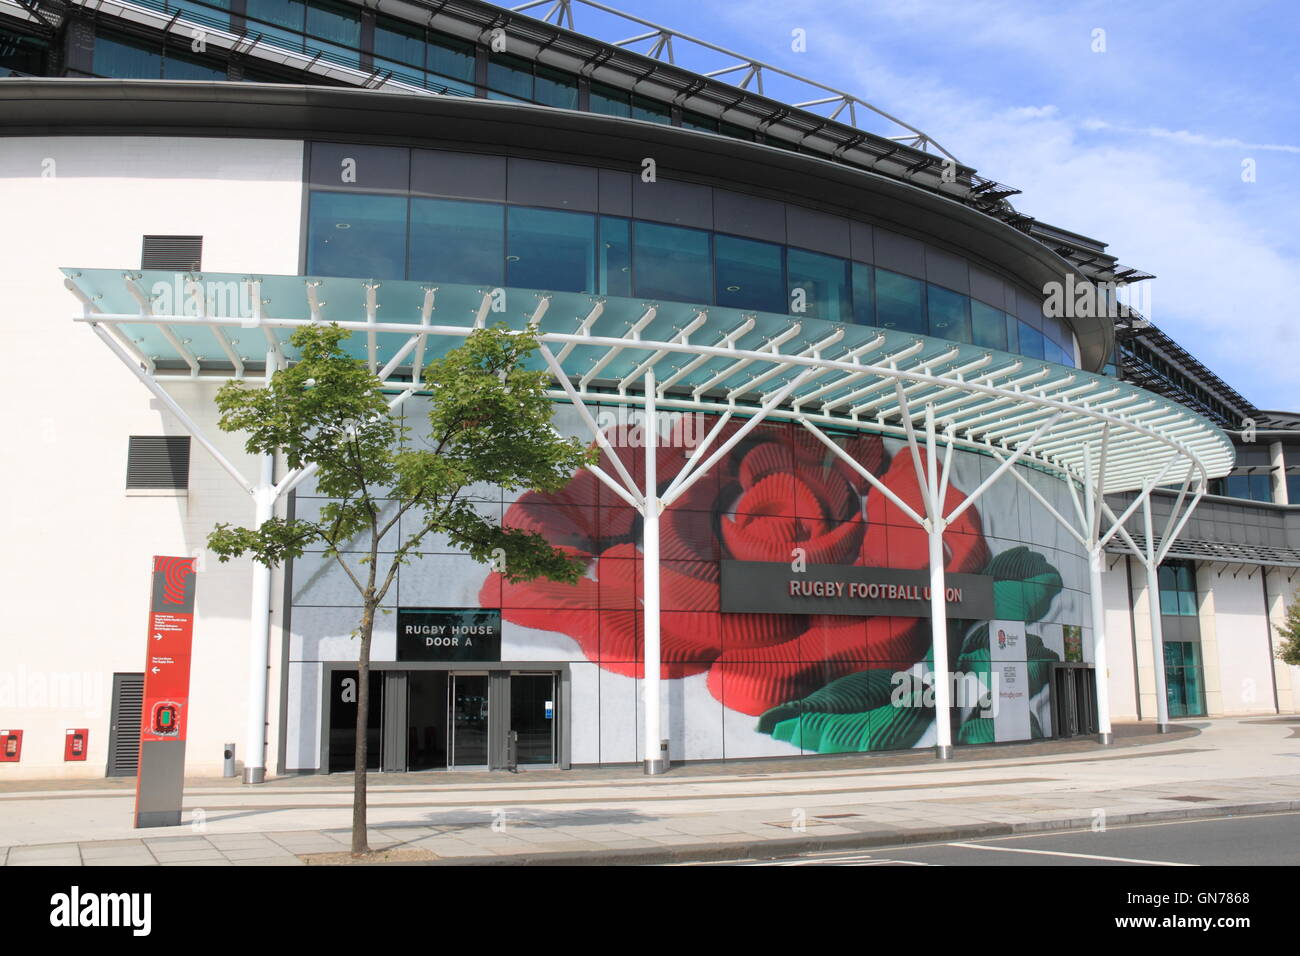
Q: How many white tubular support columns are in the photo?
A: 5